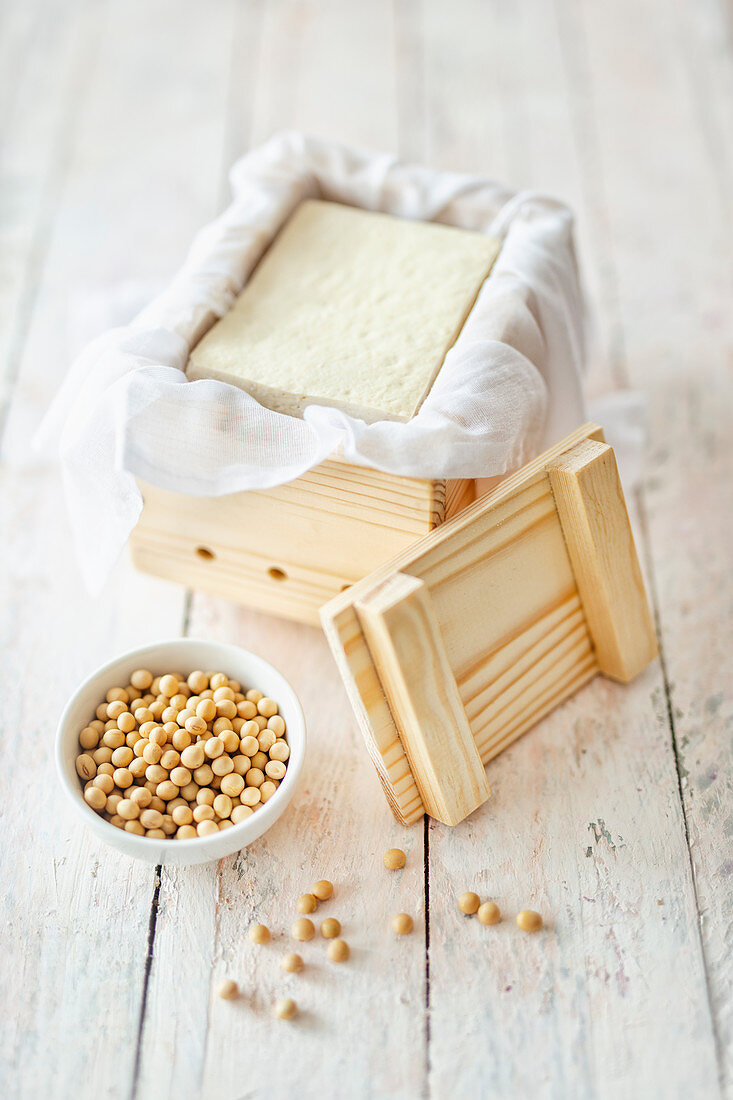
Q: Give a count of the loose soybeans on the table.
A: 14